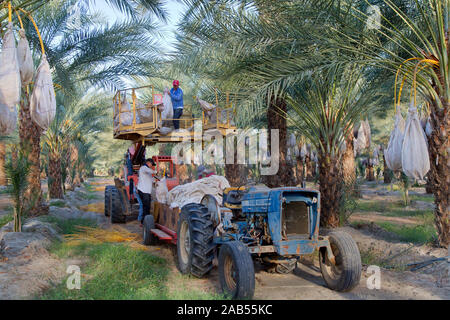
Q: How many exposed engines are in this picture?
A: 1